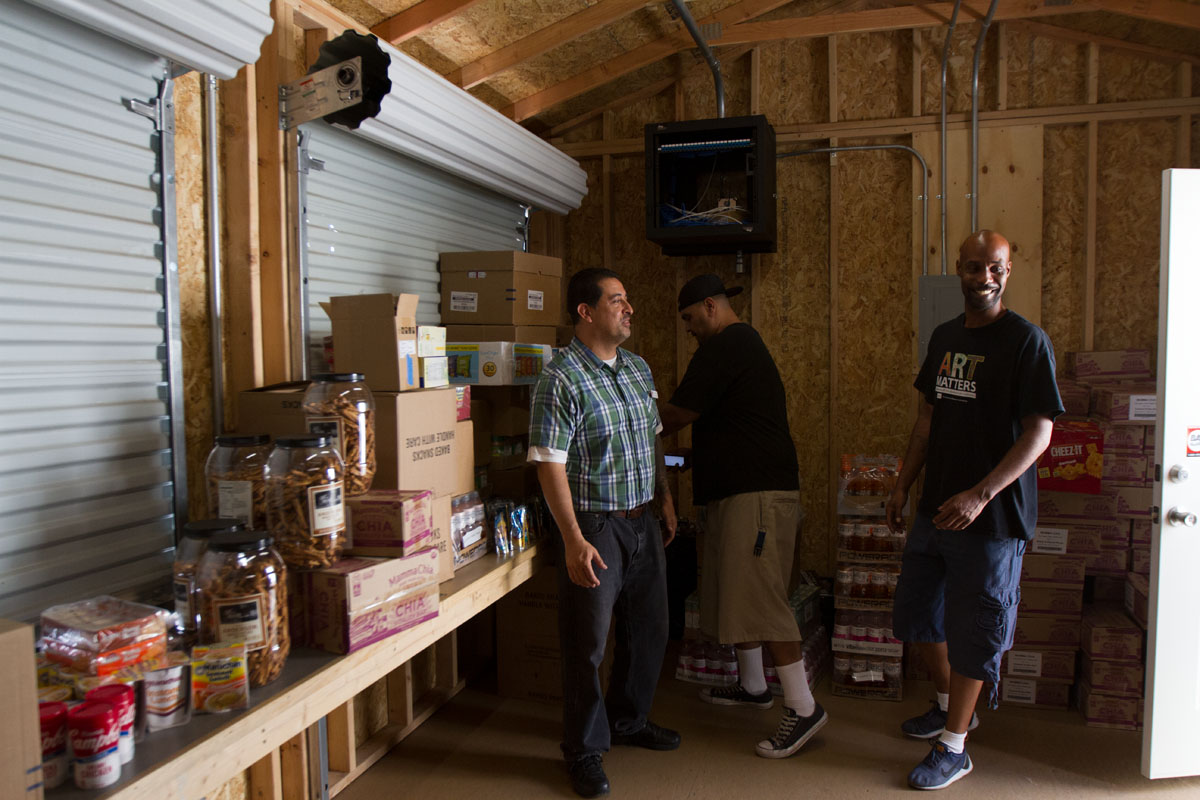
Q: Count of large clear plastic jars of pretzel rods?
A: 5